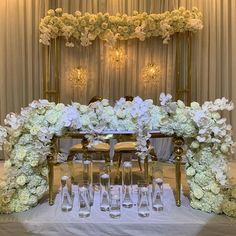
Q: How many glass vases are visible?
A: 8